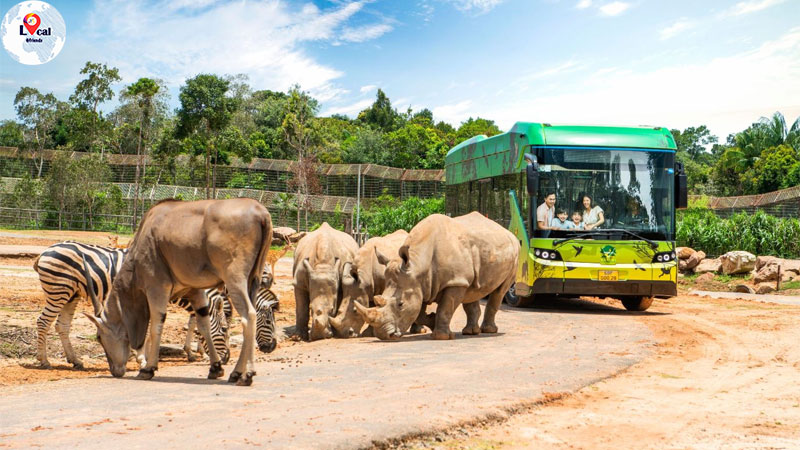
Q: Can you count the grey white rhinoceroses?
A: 3